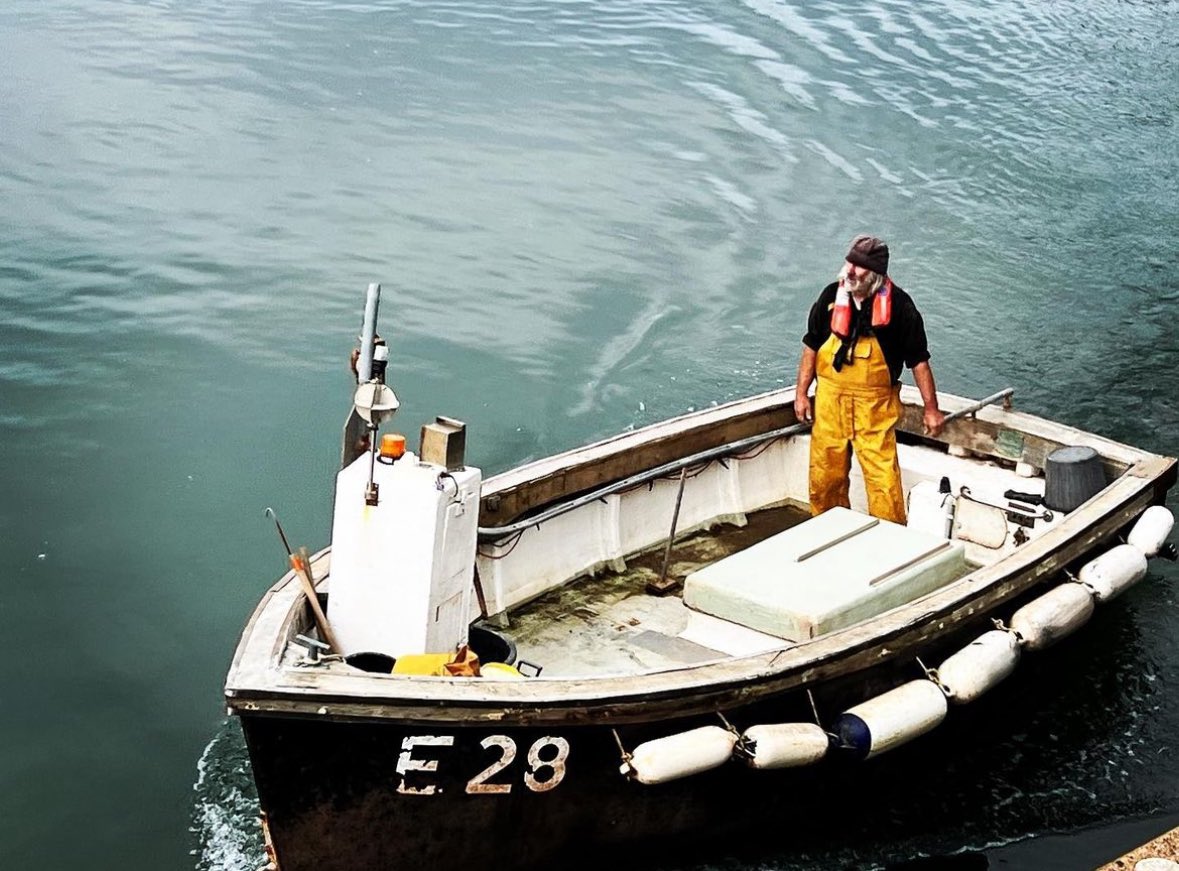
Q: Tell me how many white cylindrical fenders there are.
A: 7